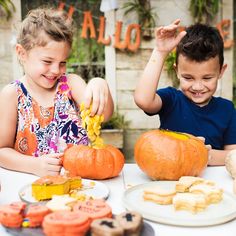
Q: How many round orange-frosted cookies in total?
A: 4